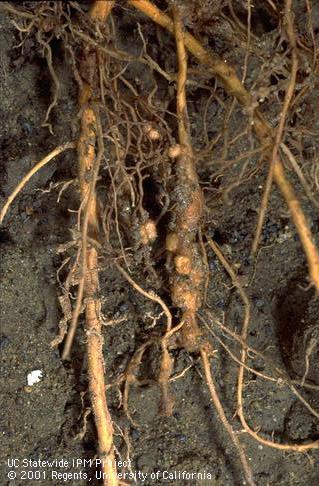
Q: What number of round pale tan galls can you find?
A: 5